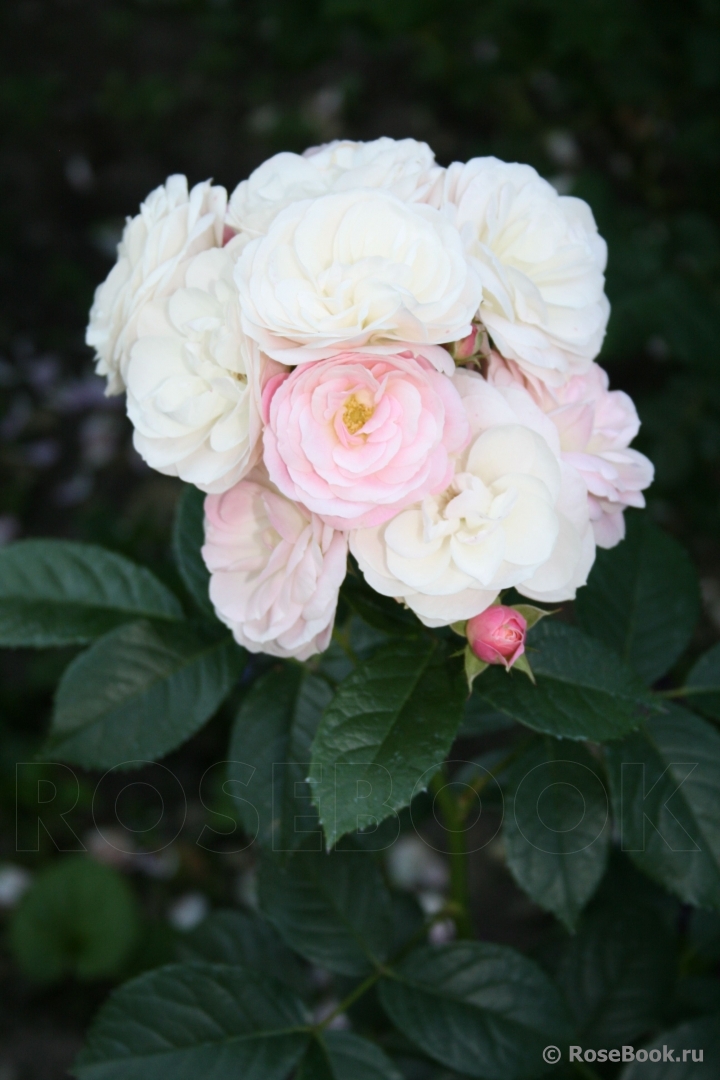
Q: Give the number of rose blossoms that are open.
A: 9